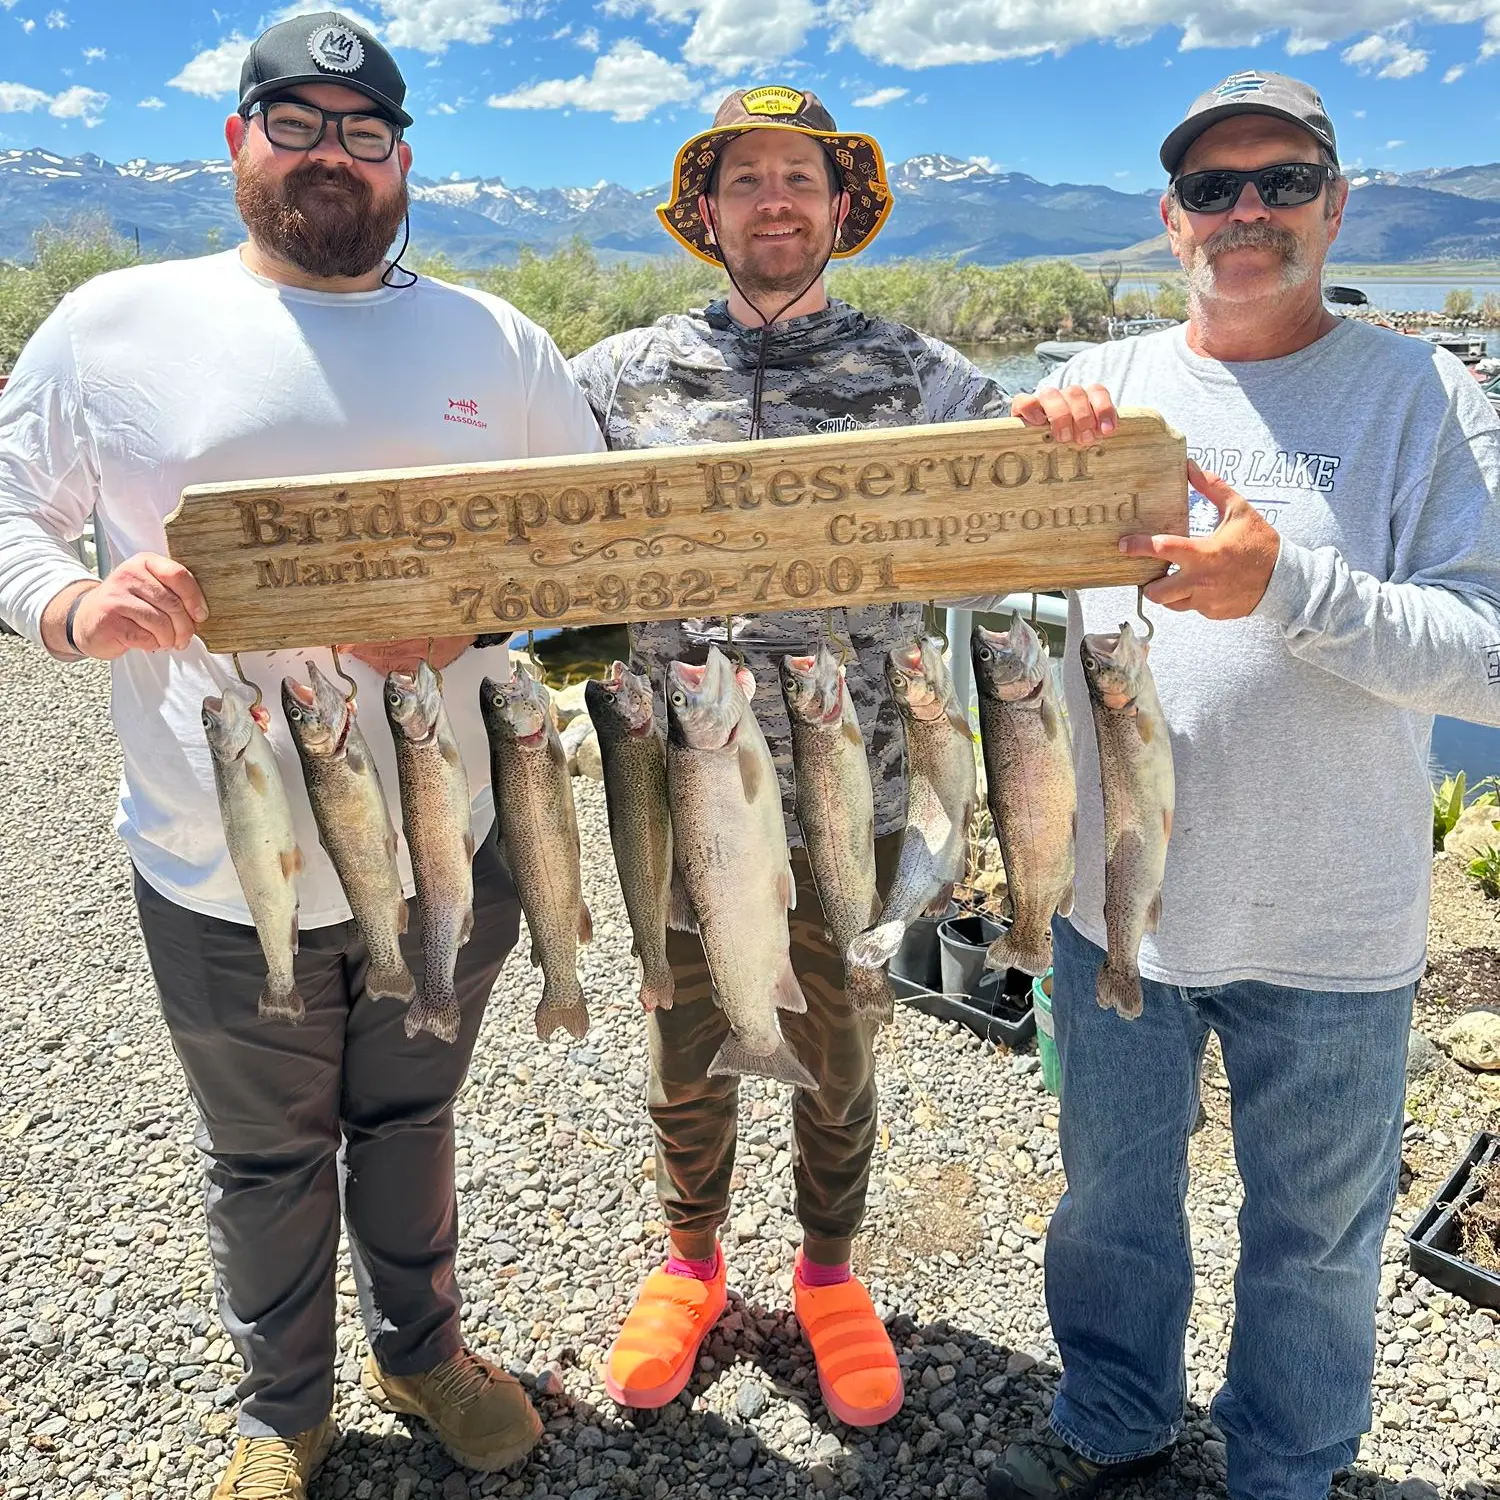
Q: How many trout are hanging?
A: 10